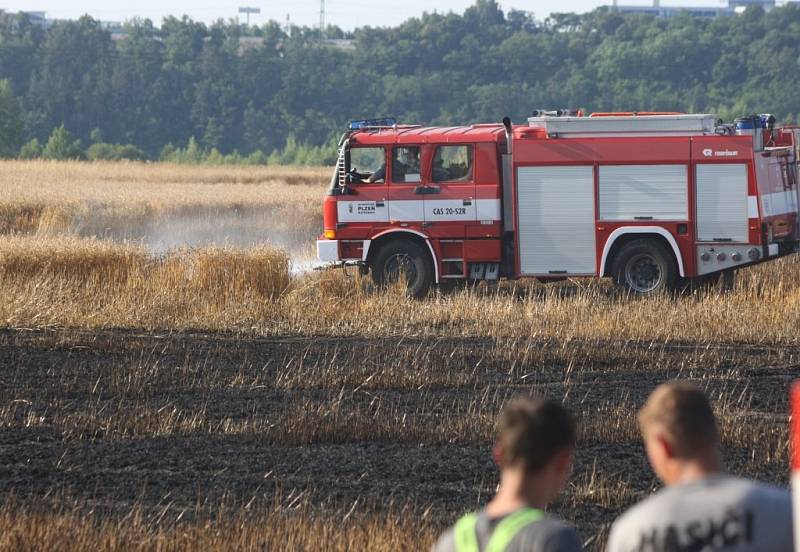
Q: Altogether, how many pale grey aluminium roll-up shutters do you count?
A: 3